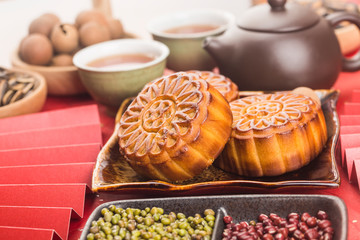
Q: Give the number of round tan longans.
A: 7